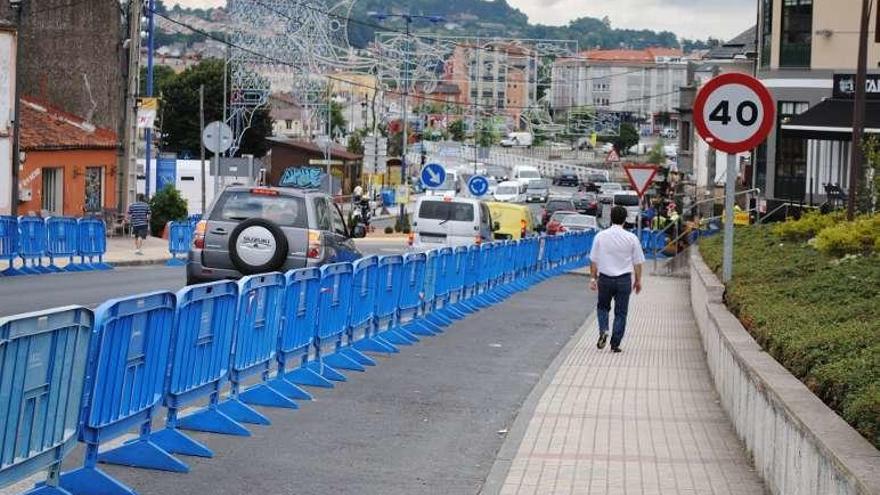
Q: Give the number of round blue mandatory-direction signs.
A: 2